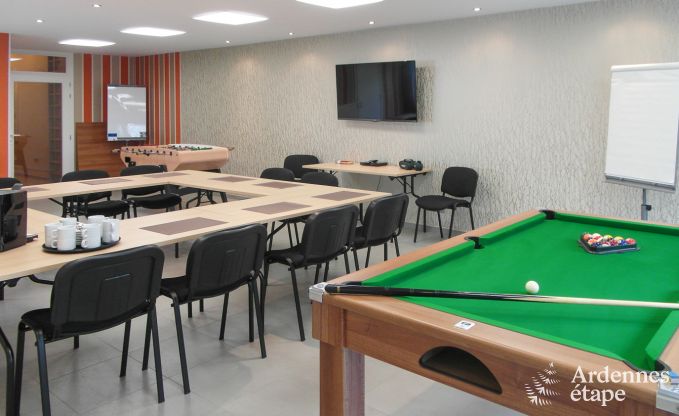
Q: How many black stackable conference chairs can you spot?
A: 11